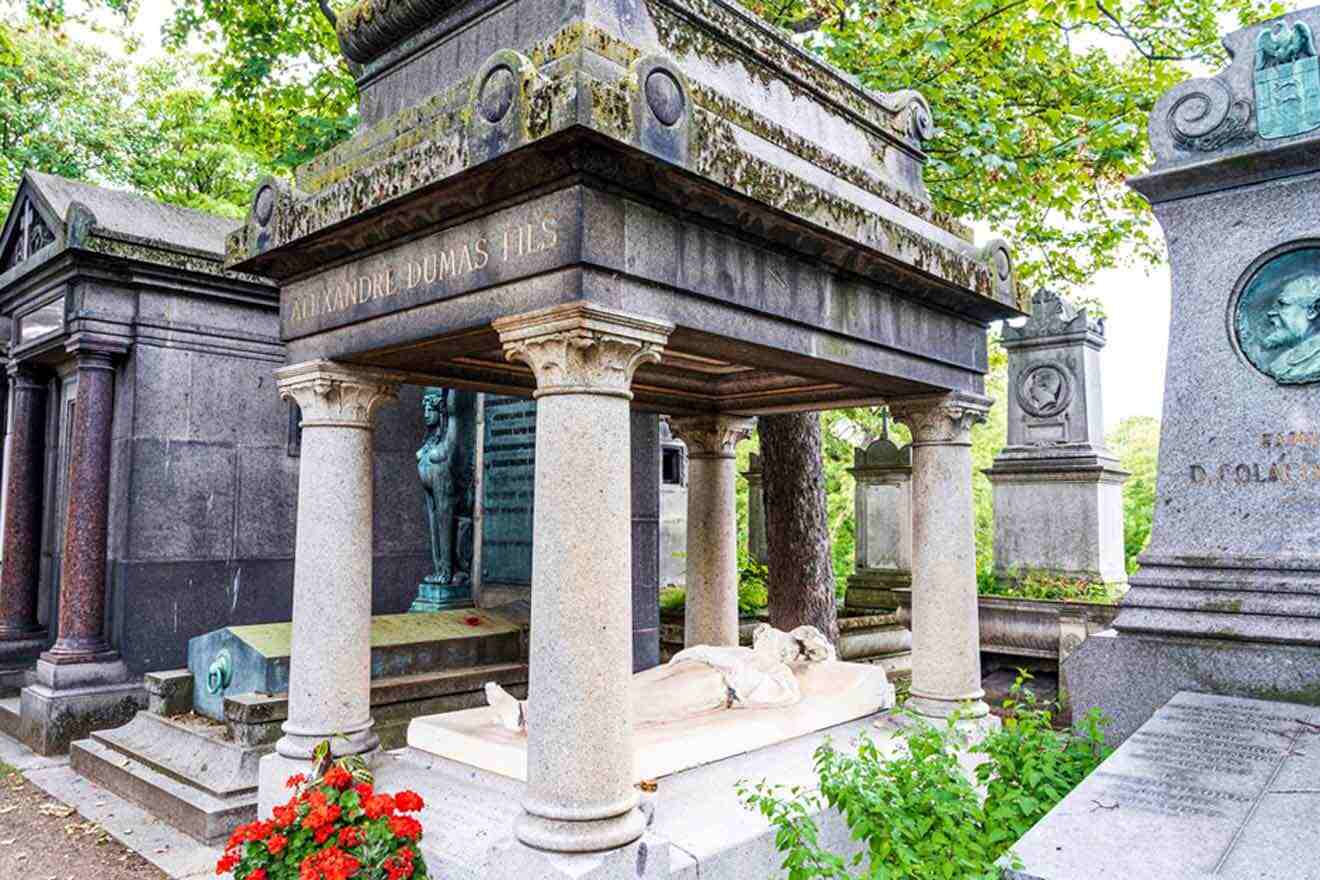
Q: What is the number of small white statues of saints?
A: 0